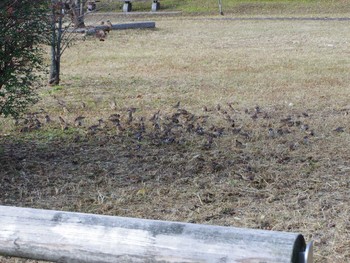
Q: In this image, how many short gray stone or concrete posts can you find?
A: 2